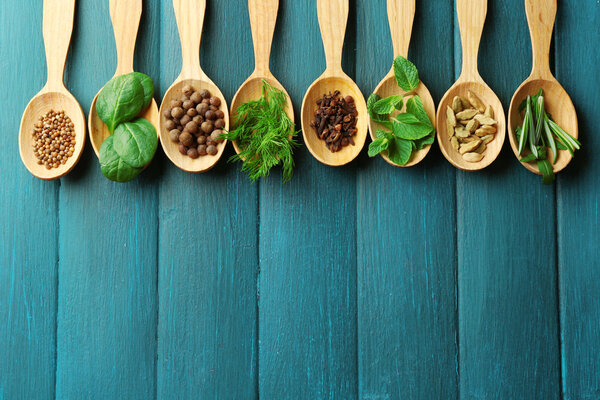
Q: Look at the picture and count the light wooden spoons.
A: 8